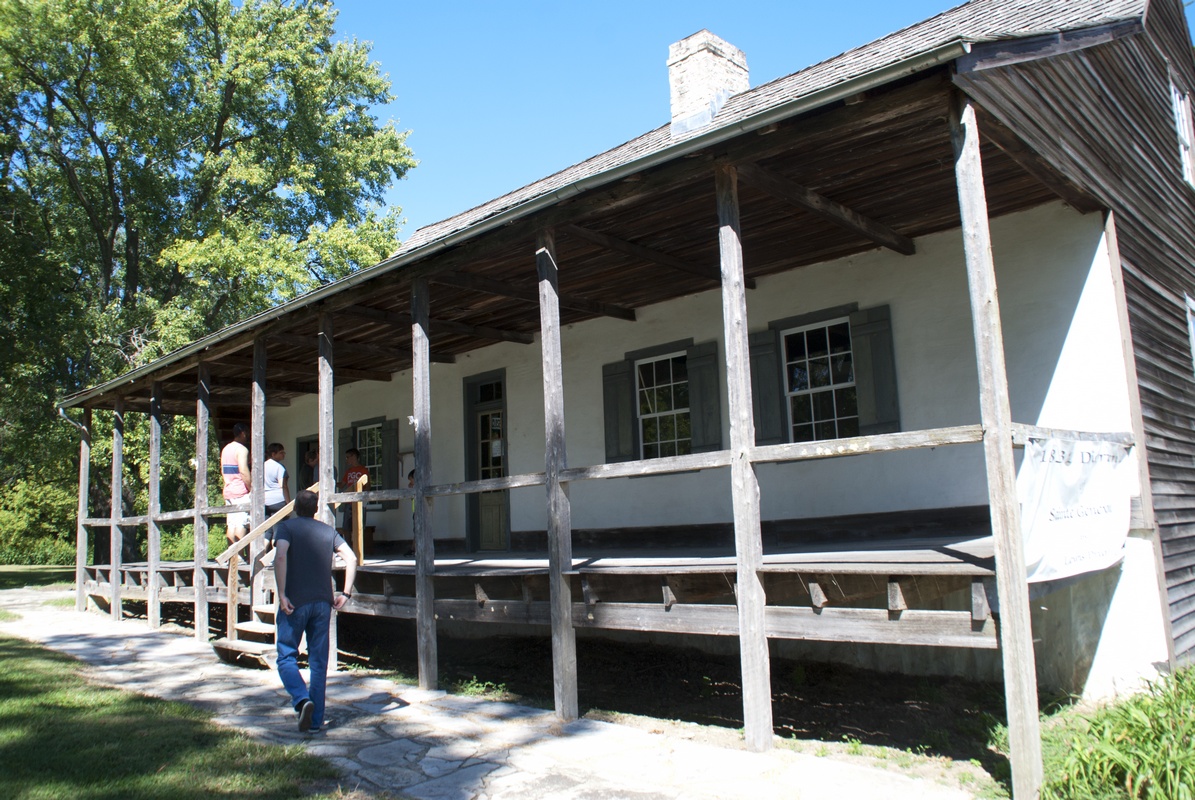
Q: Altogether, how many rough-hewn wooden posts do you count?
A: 10